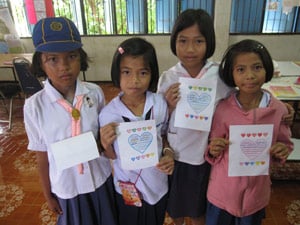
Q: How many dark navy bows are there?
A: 1